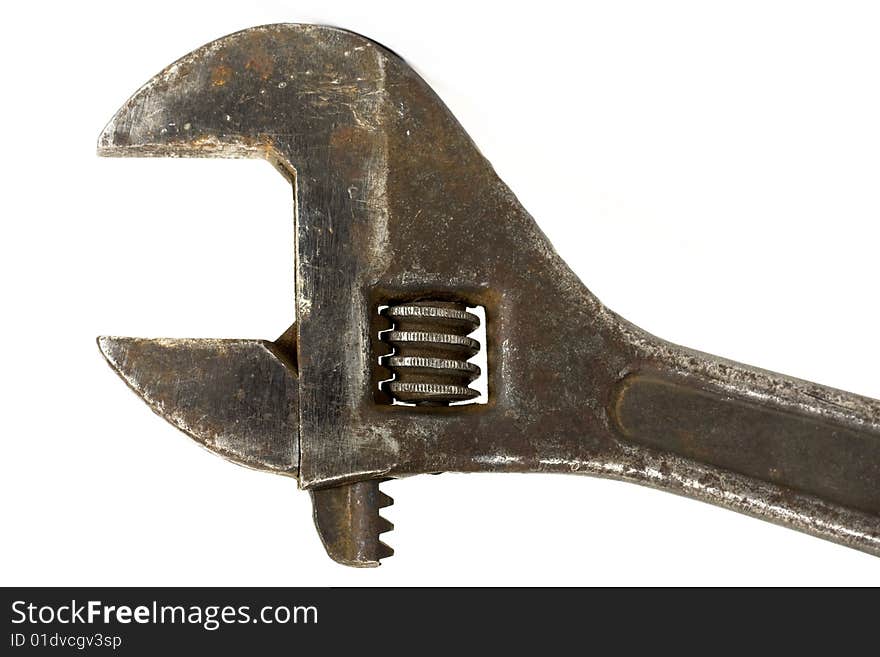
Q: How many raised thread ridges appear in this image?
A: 4